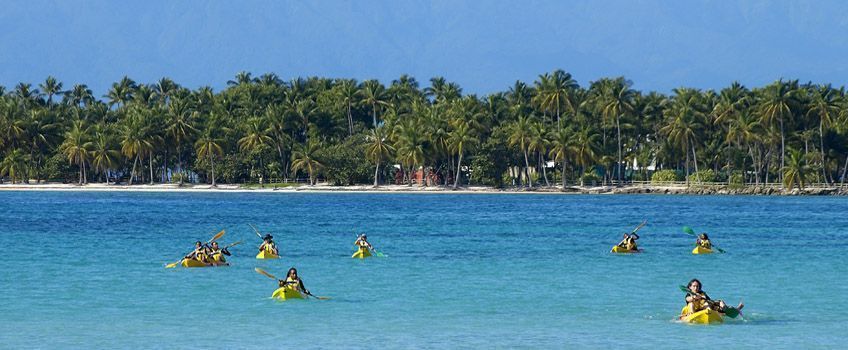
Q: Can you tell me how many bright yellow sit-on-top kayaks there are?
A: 7